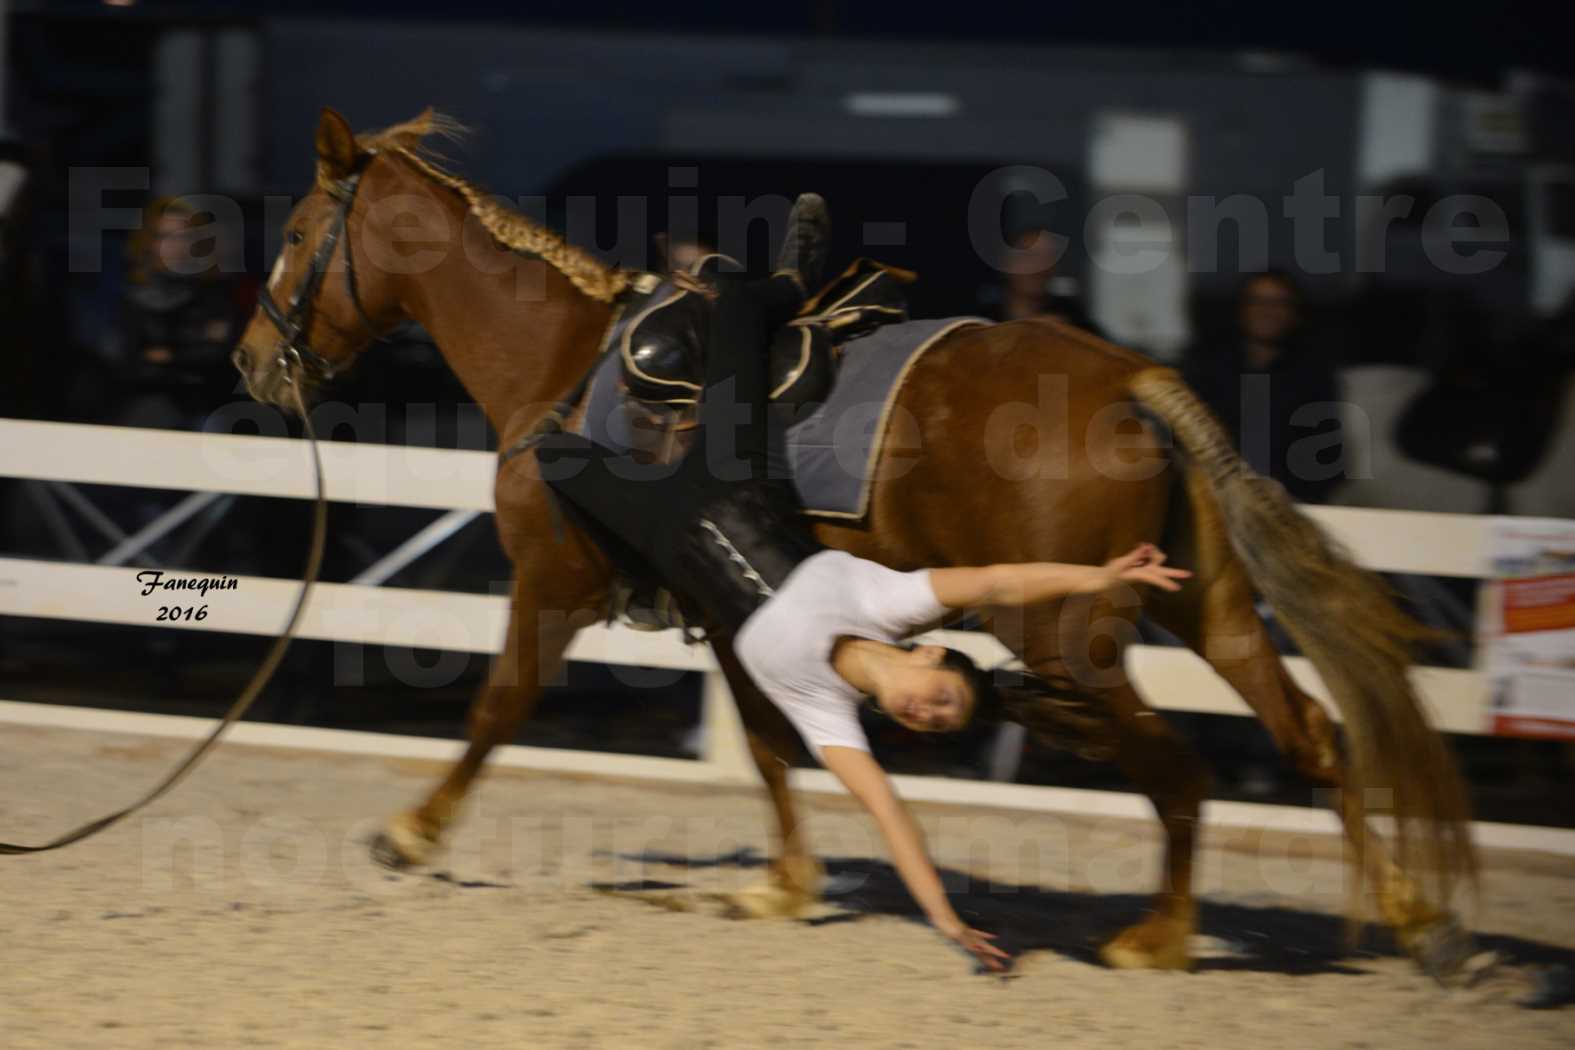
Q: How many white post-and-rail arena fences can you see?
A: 1